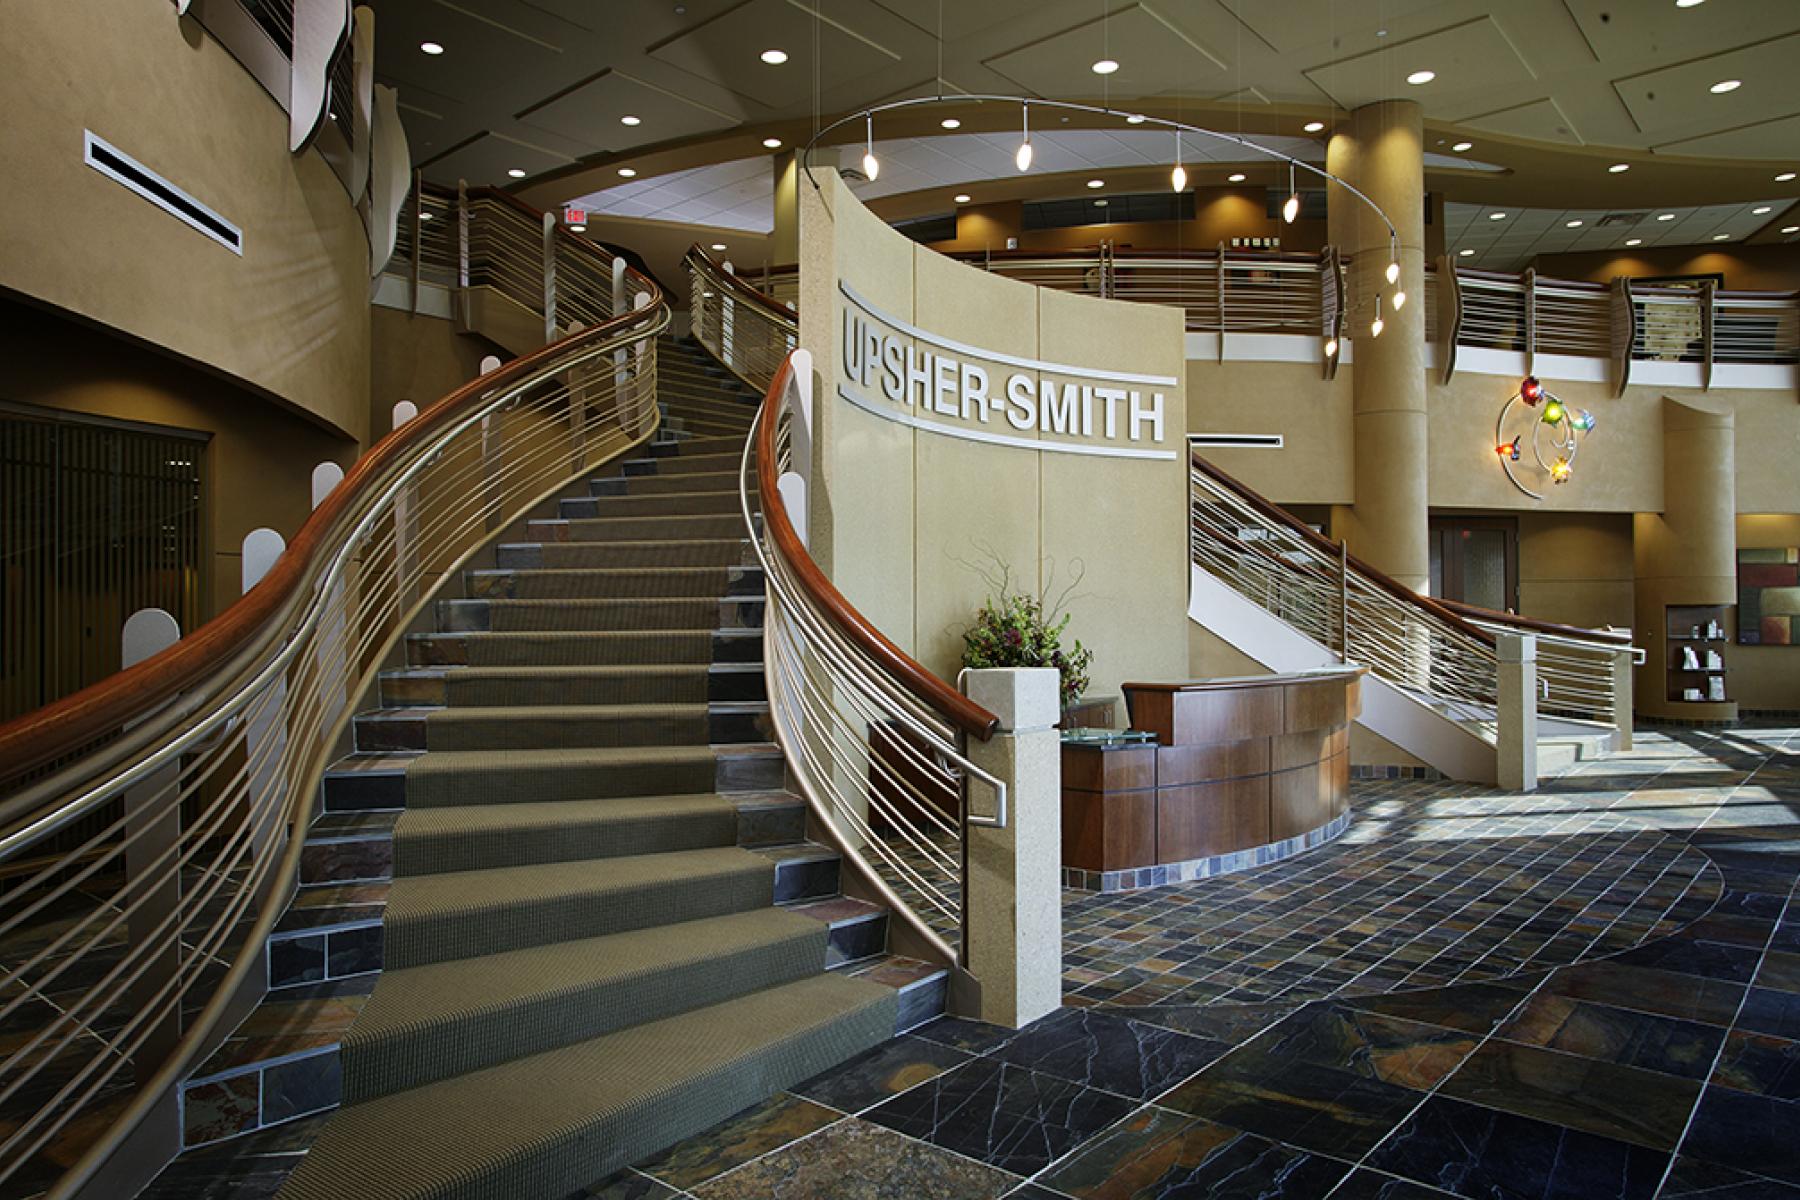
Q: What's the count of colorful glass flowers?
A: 5